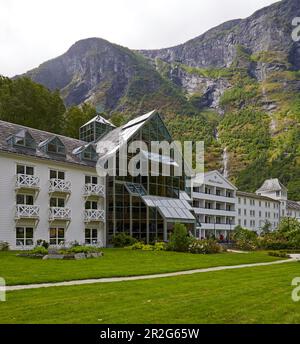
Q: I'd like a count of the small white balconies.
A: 6